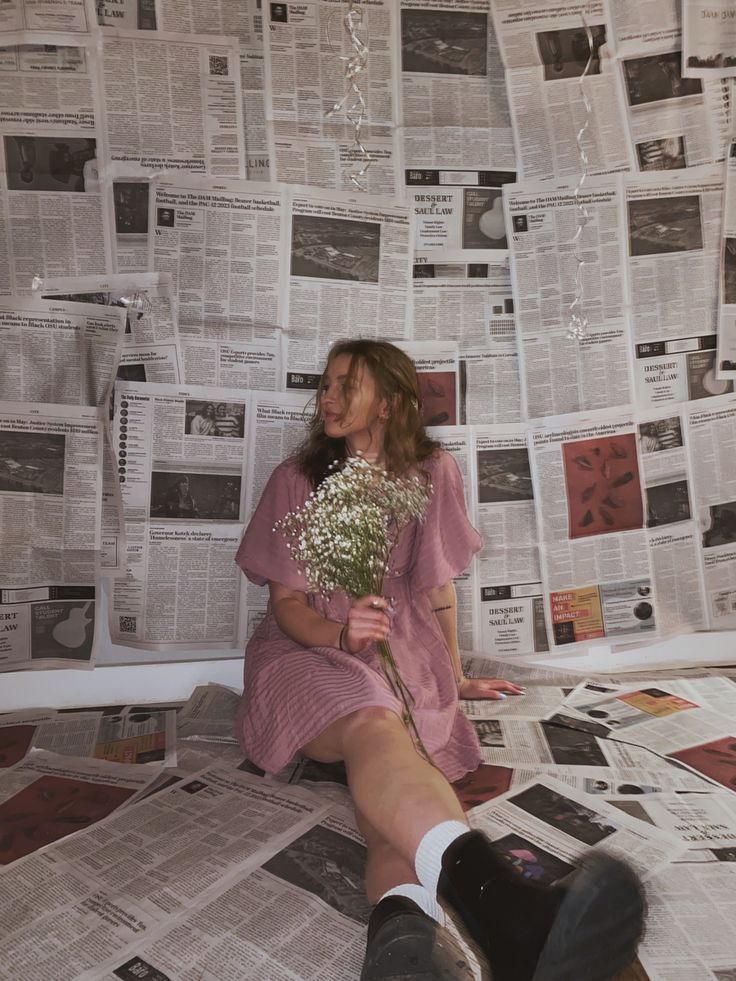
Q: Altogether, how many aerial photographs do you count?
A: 6